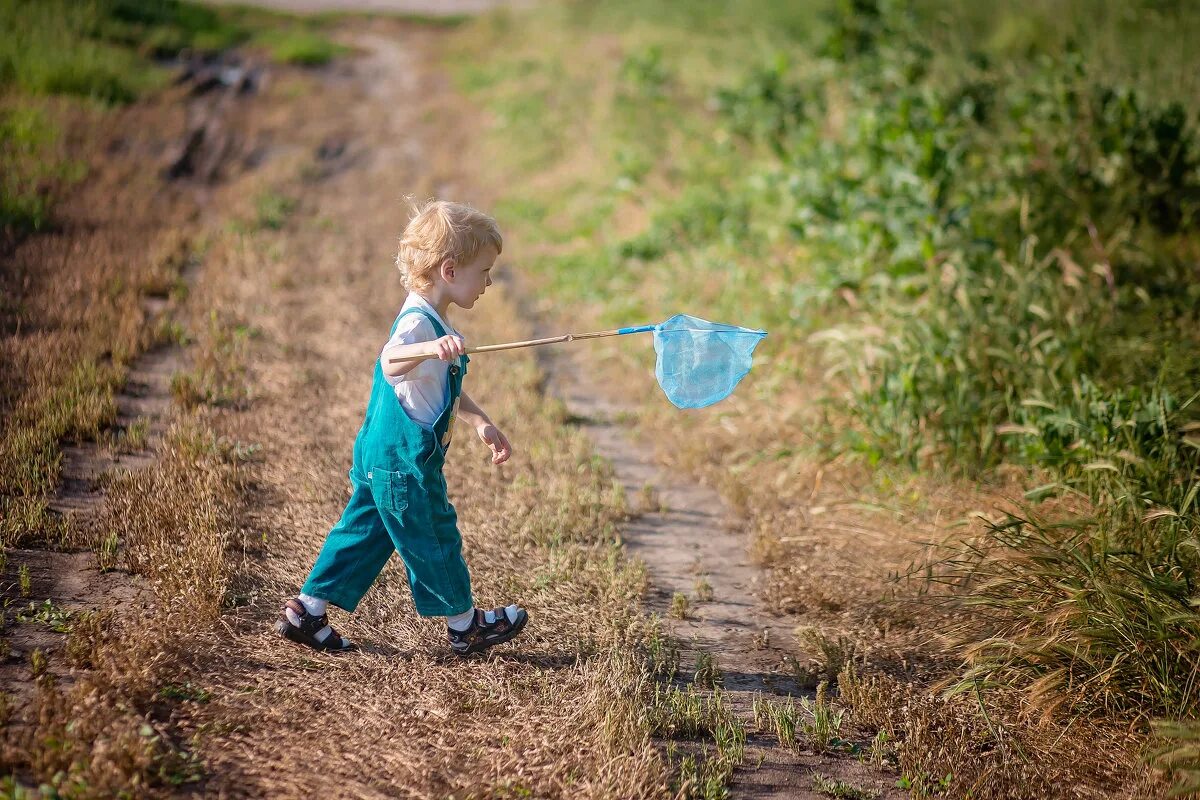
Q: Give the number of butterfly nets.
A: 1